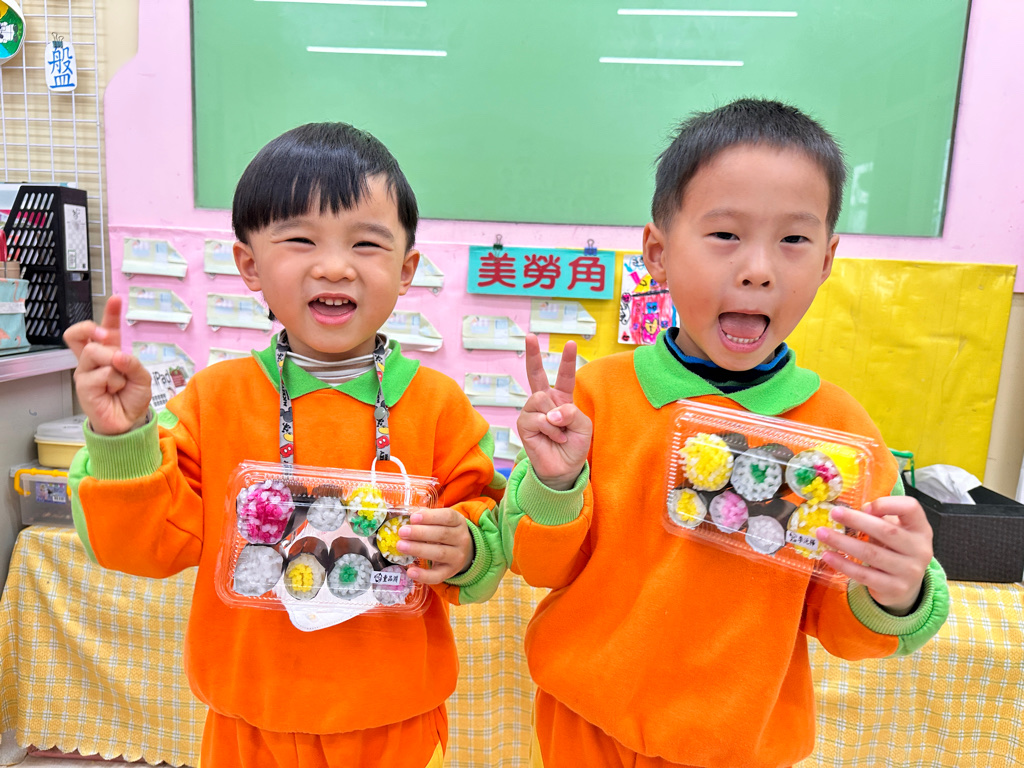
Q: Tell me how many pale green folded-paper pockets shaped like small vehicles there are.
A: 13